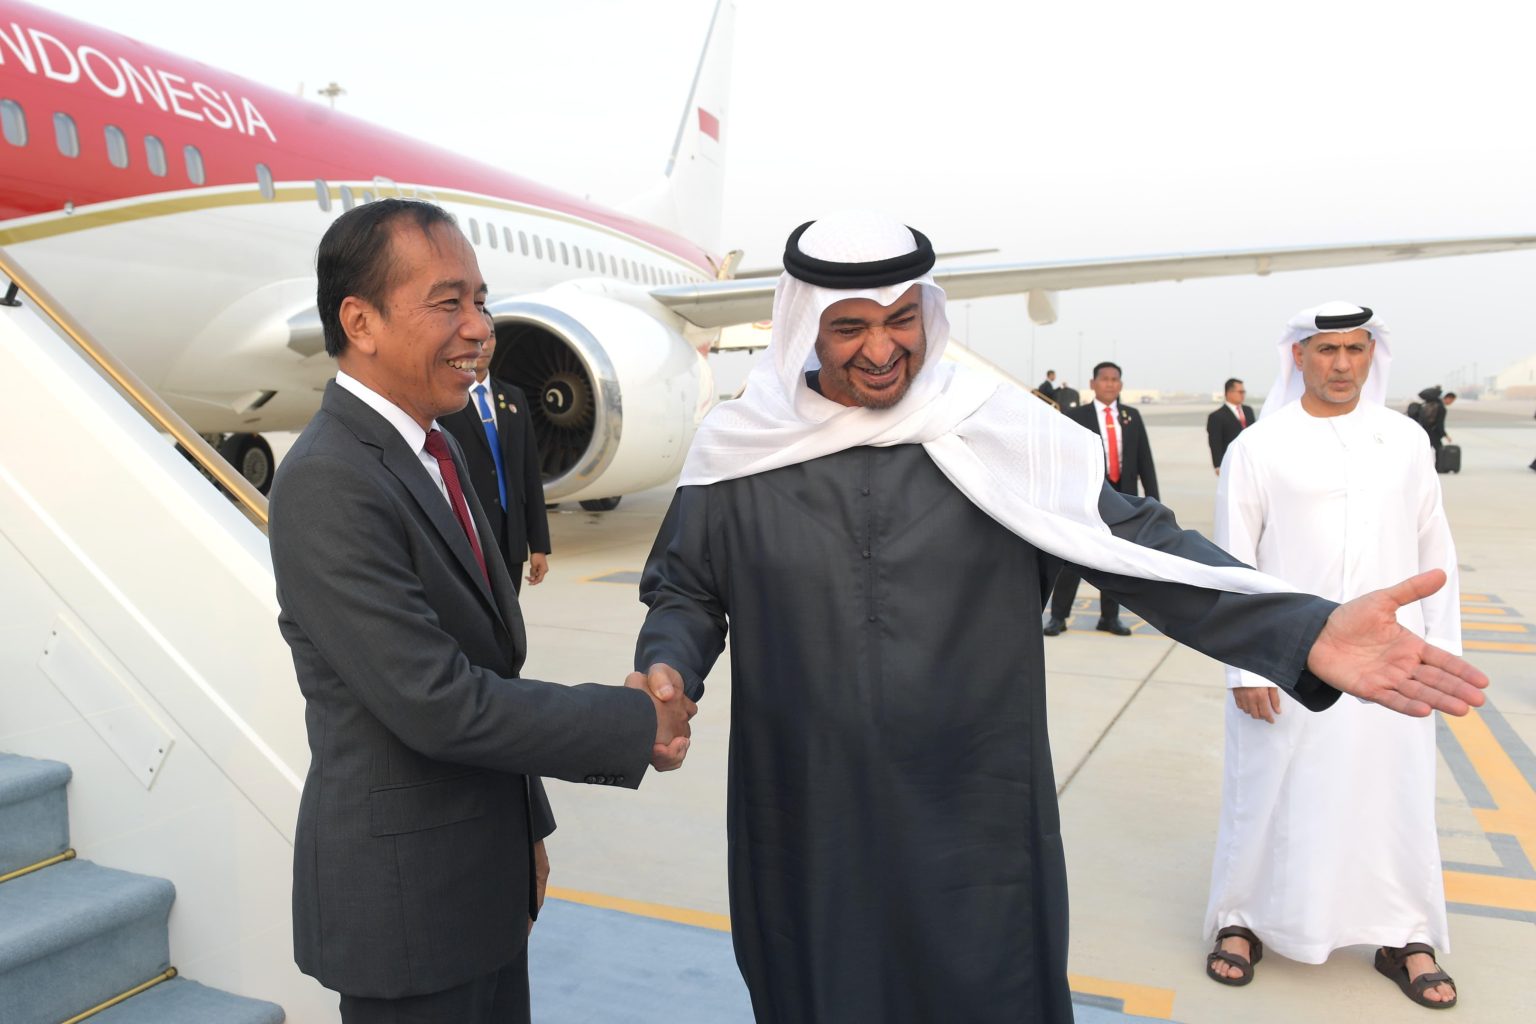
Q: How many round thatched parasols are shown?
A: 0